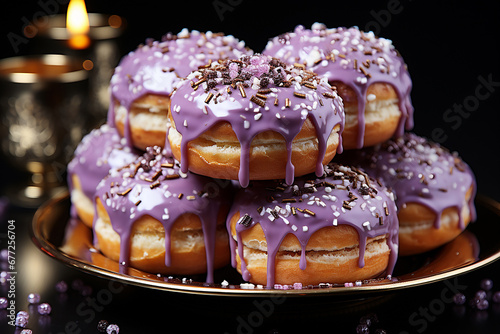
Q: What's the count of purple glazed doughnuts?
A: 7